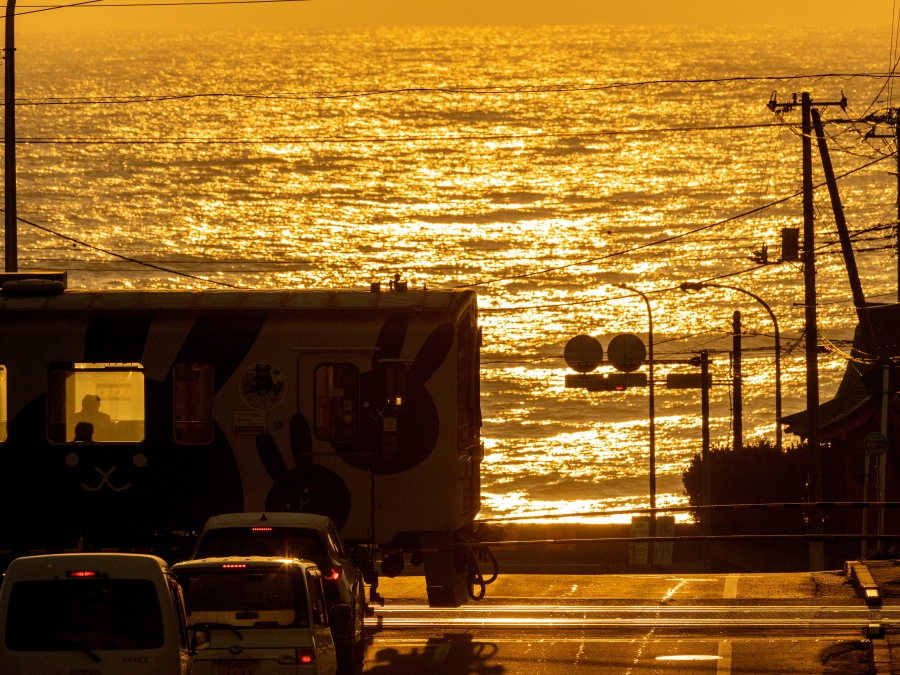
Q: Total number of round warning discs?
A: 2